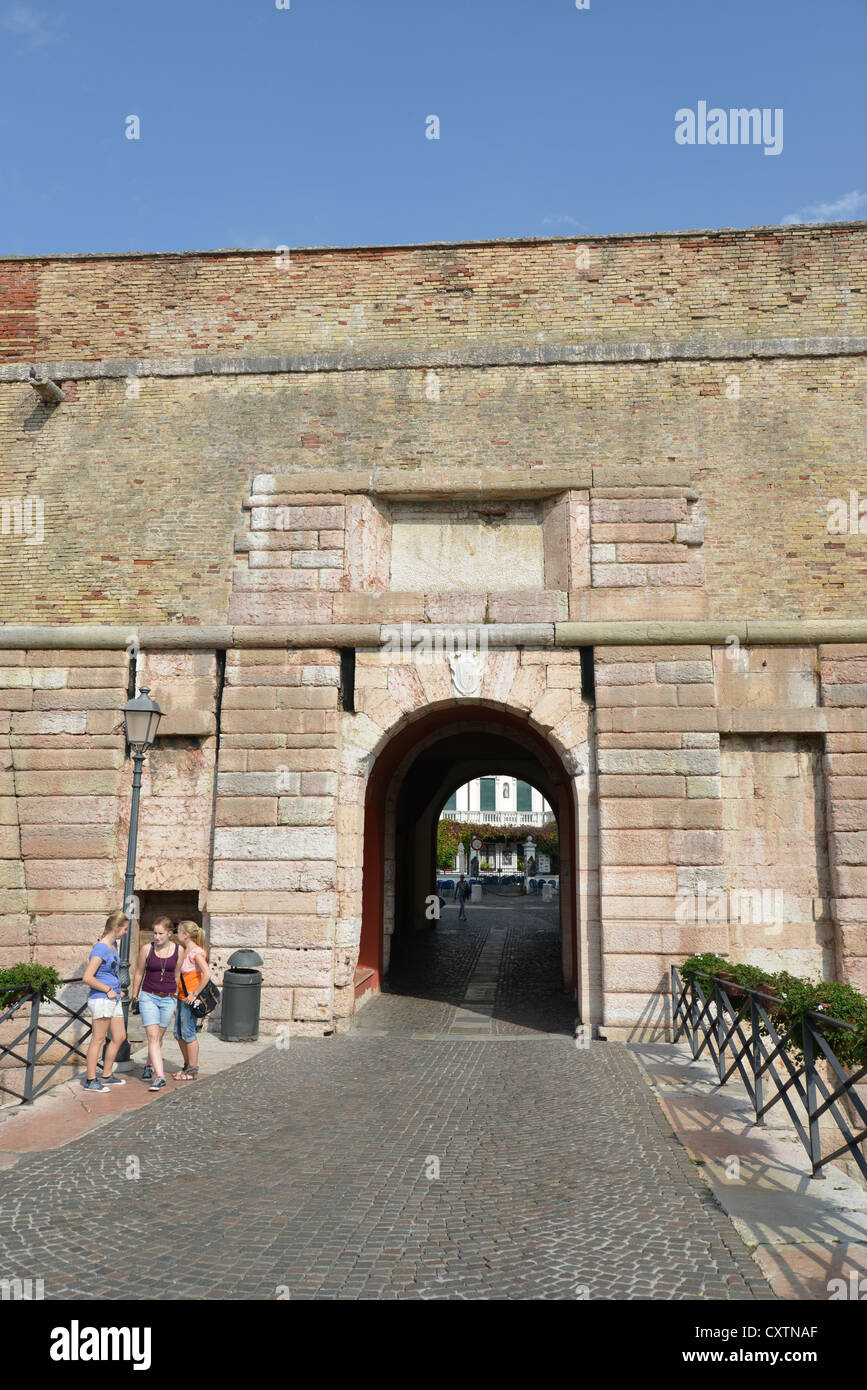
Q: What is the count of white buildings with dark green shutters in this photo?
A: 1